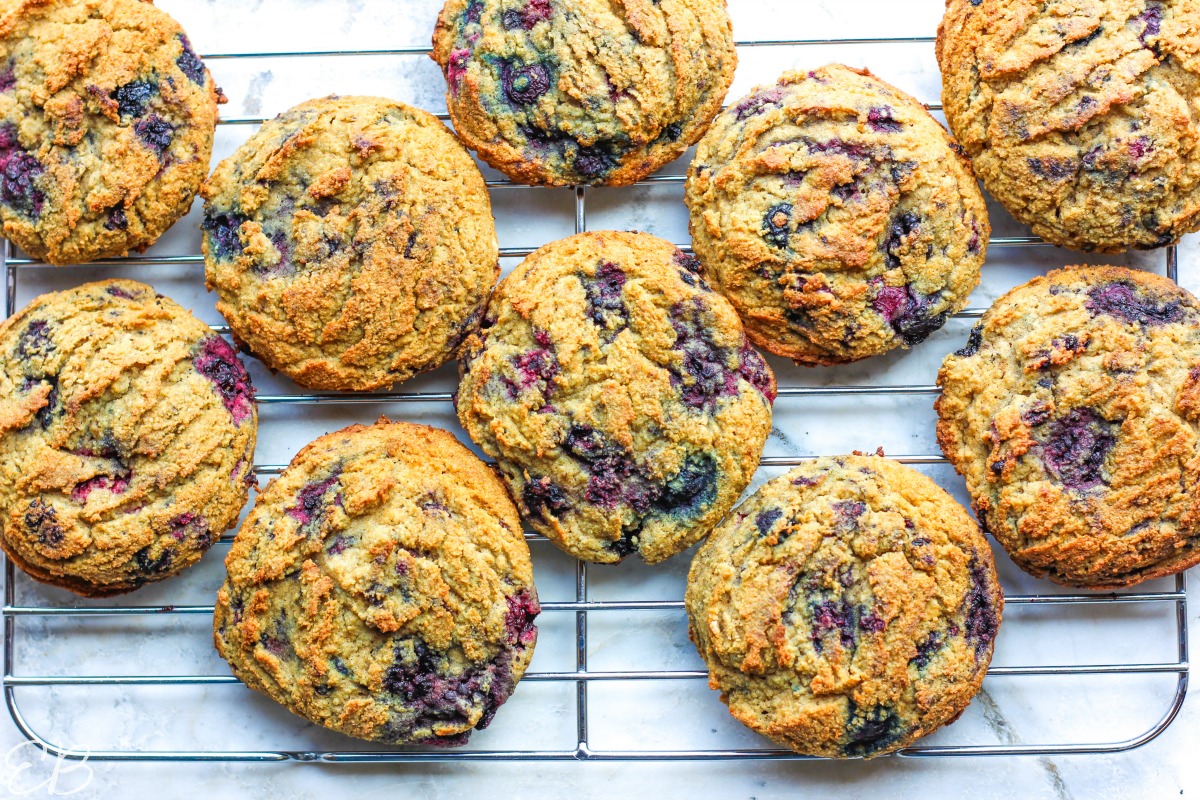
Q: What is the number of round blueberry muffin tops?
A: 10